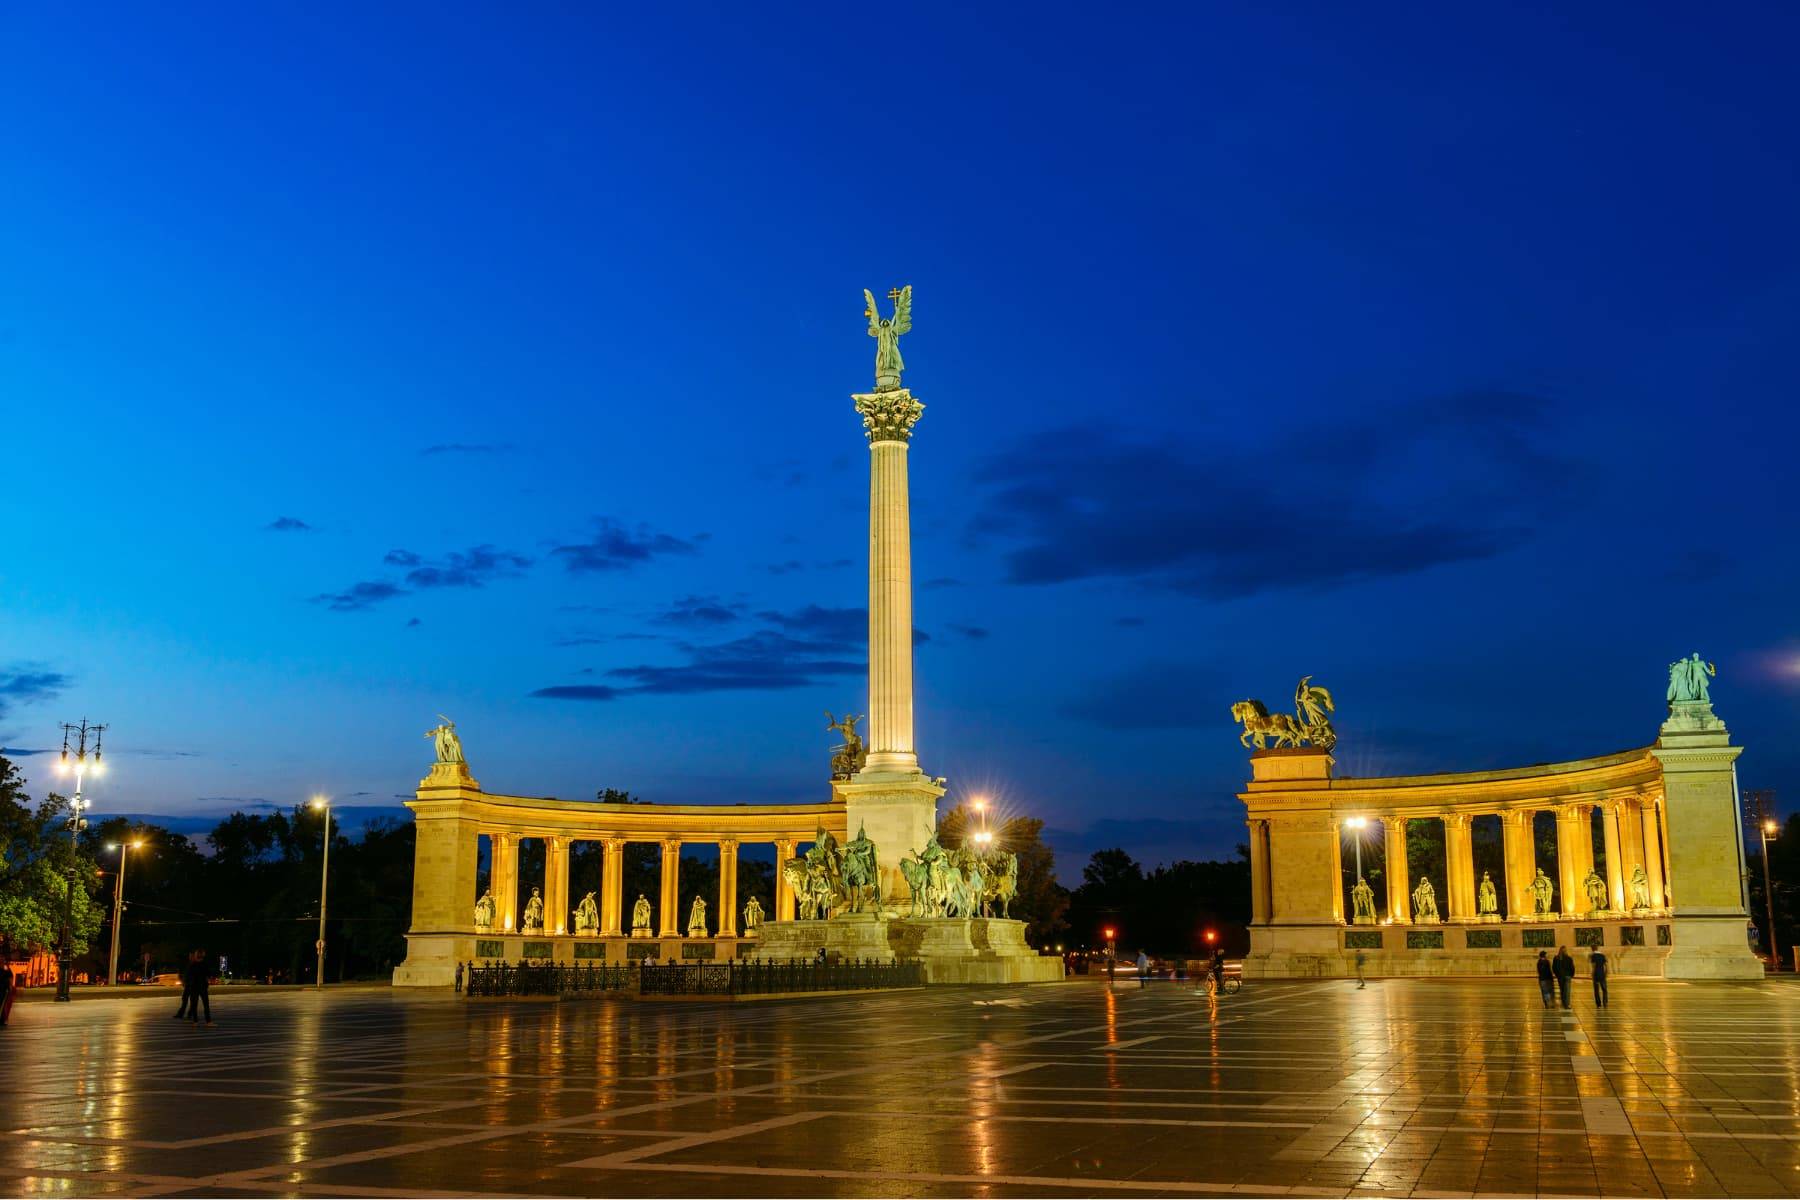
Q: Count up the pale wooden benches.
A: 0